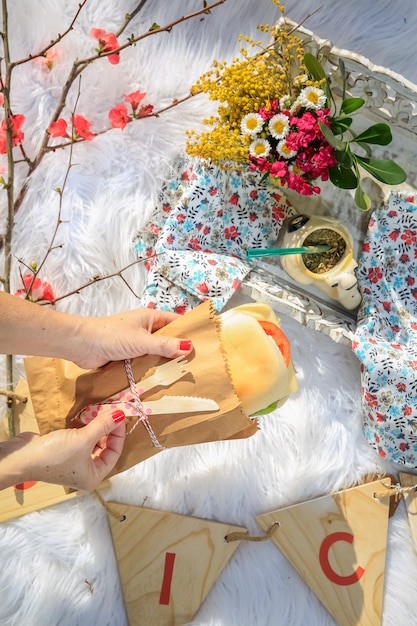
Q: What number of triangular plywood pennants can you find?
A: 4